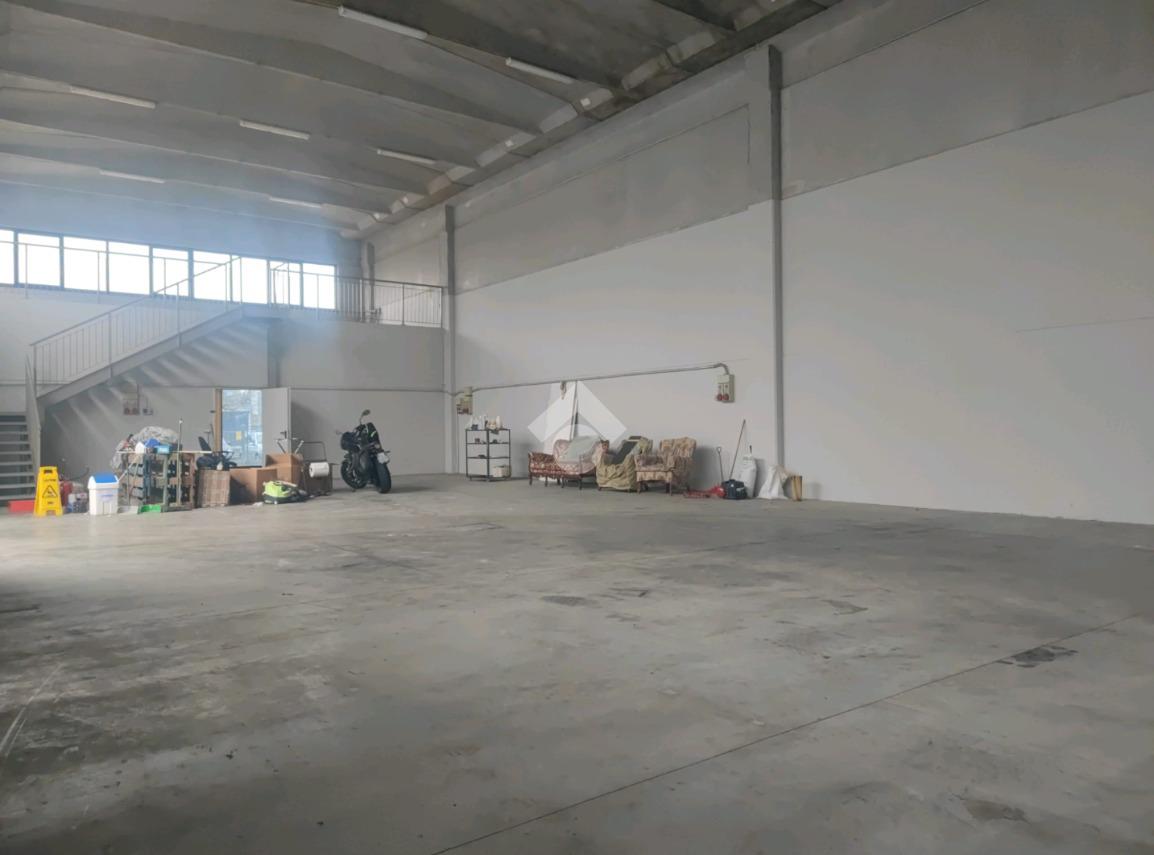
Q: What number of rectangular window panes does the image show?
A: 9